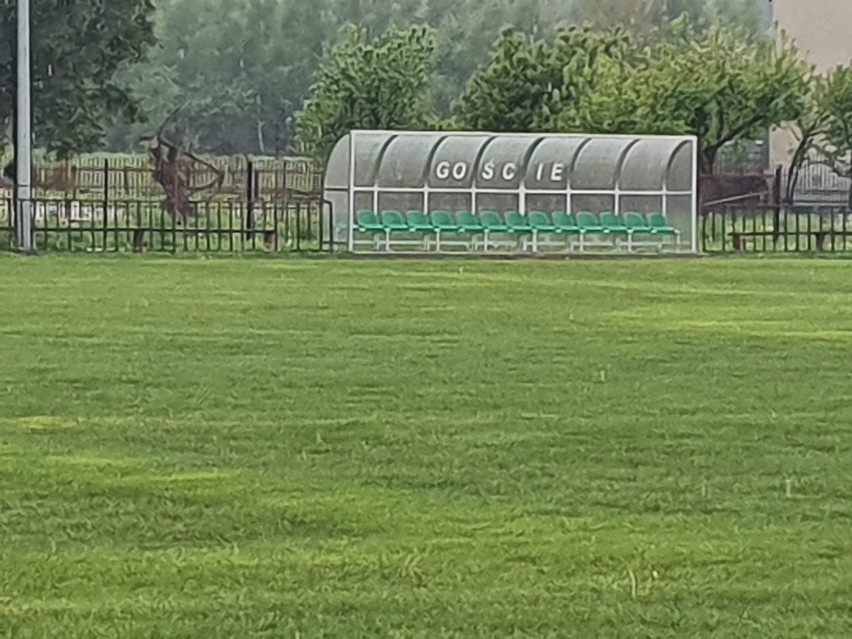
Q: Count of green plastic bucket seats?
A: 13